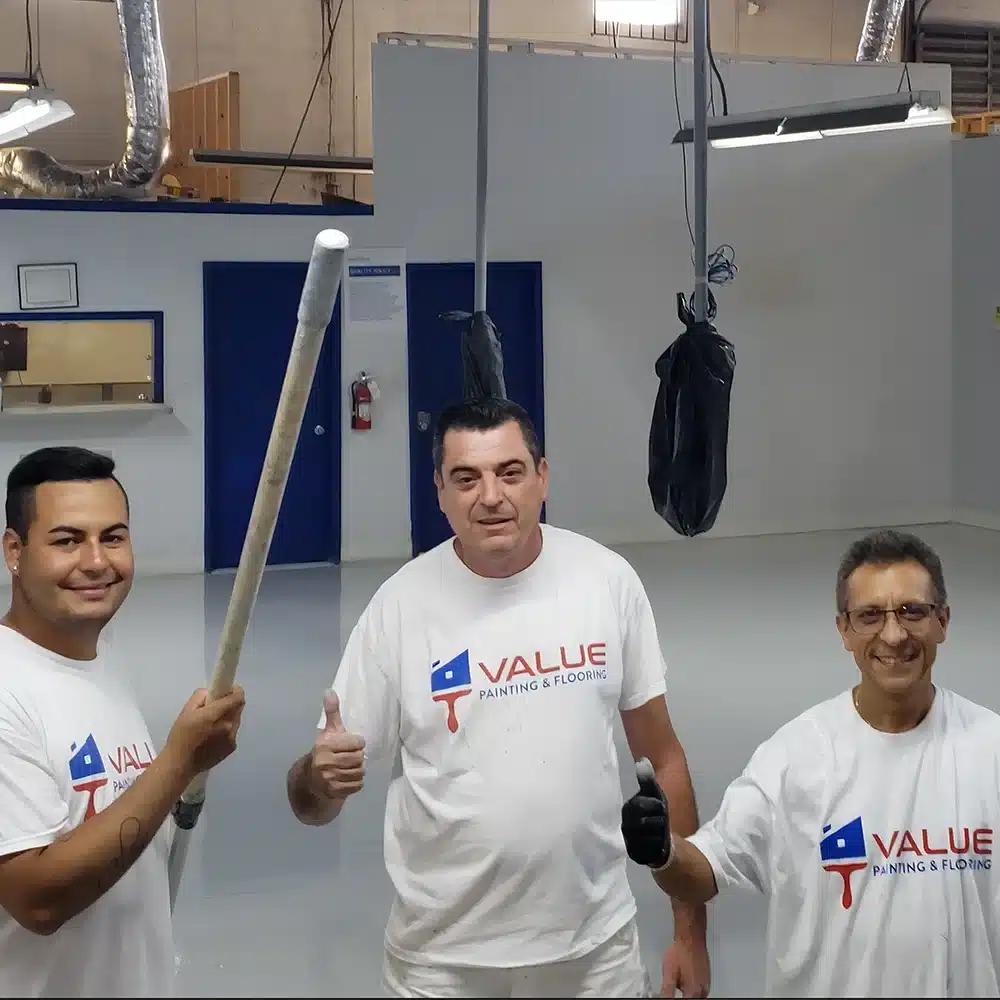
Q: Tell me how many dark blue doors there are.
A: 2